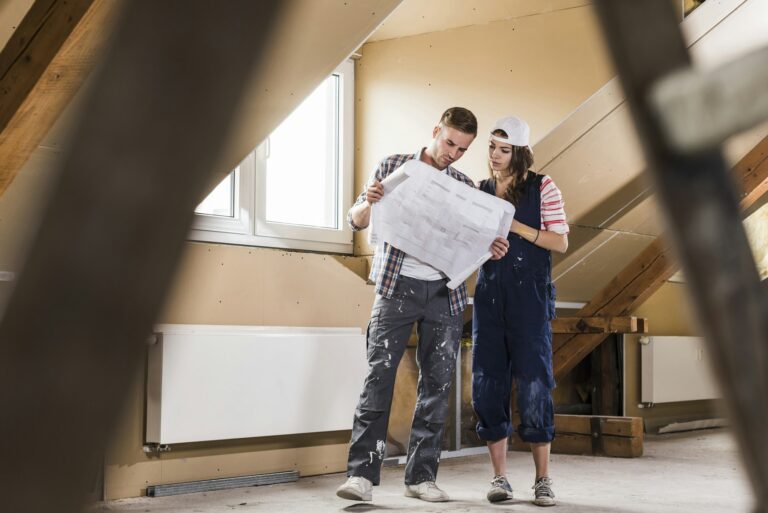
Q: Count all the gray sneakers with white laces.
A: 2